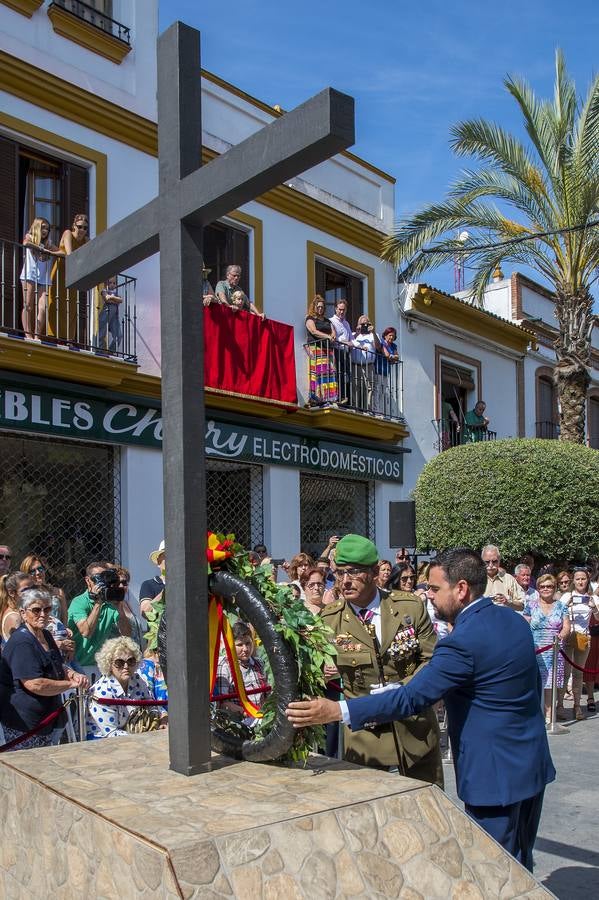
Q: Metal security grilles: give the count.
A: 3